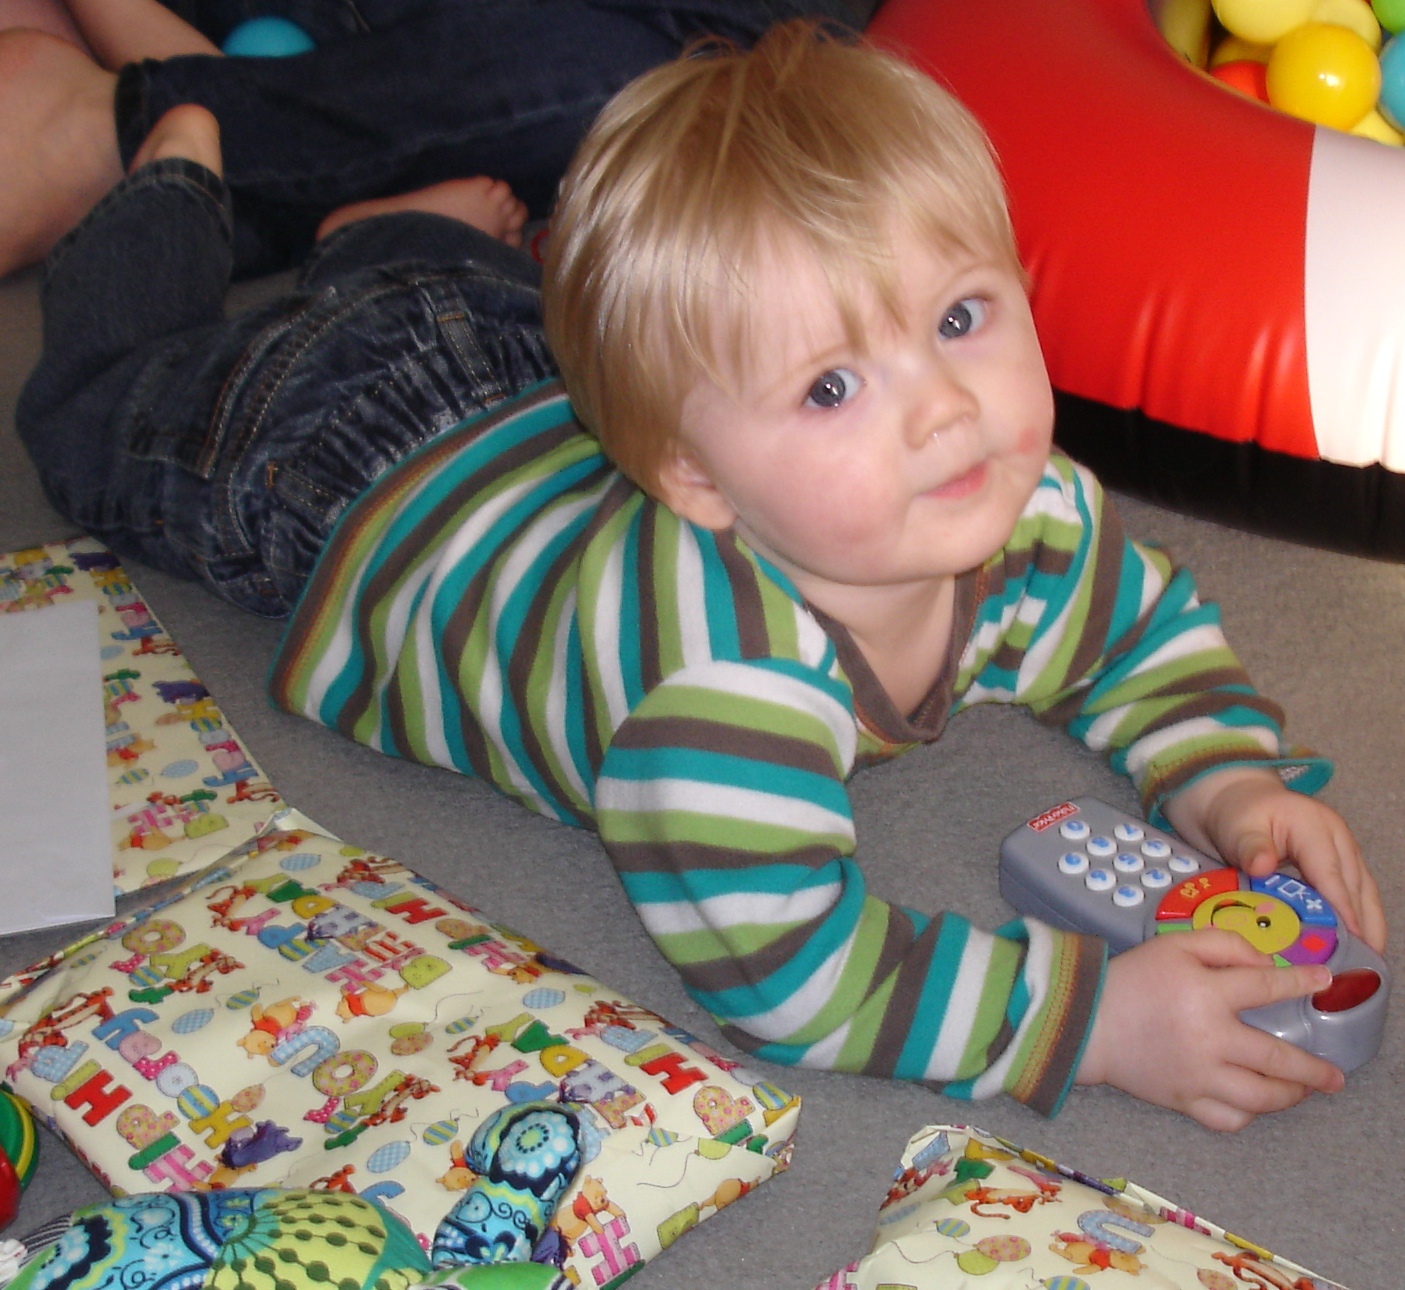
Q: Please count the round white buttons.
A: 10